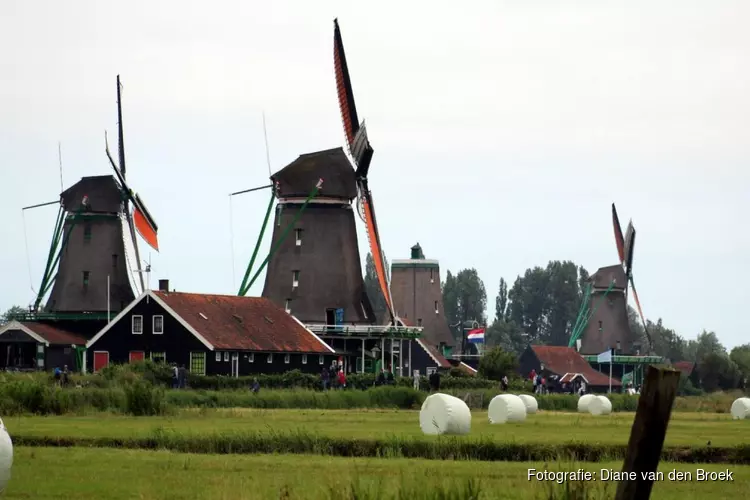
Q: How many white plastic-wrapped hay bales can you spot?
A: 7